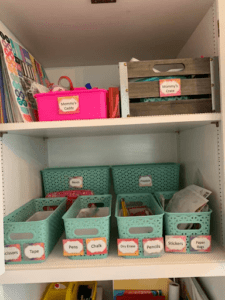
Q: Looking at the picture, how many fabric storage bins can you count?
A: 0